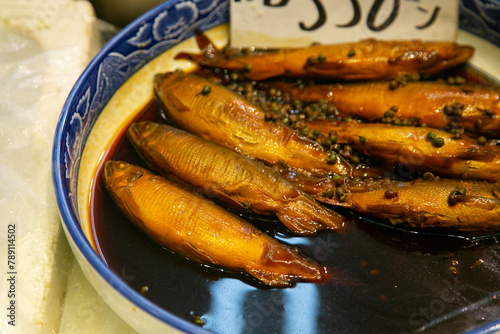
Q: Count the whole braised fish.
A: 7